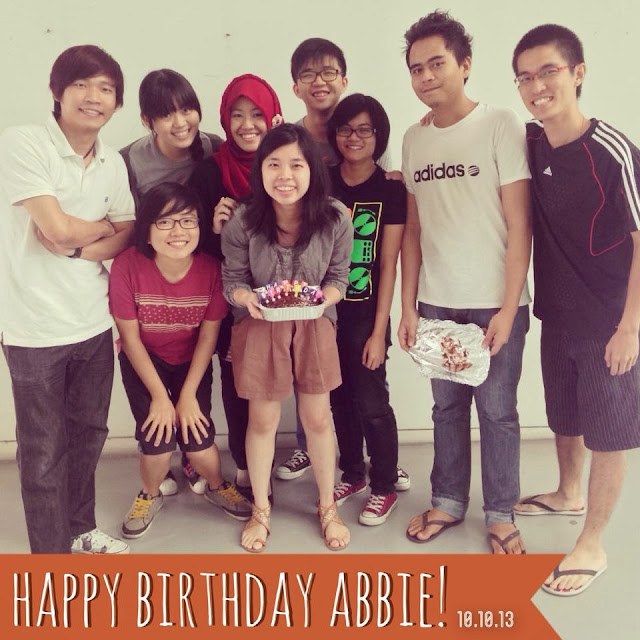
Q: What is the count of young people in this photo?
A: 9